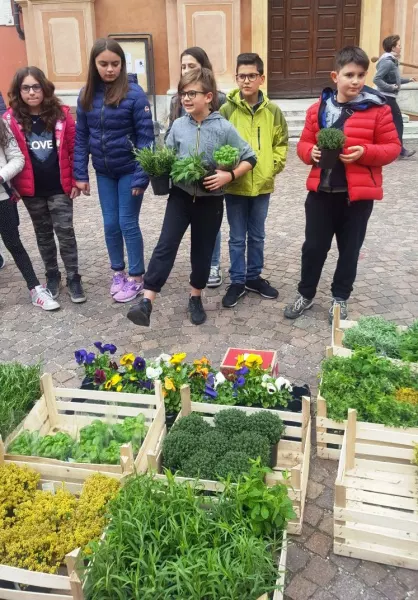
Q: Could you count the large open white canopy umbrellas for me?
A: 0